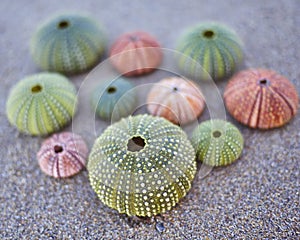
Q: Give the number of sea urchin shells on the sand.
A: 10